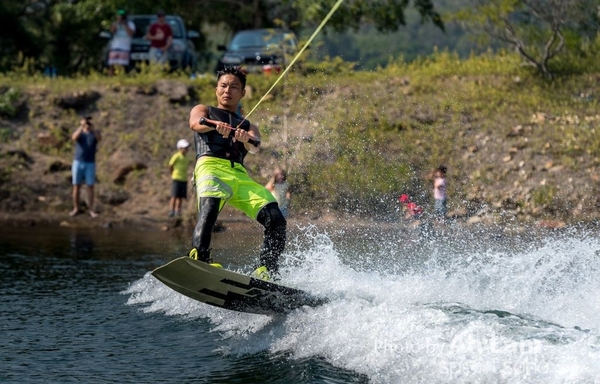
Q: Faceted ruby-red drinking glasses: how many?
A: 0